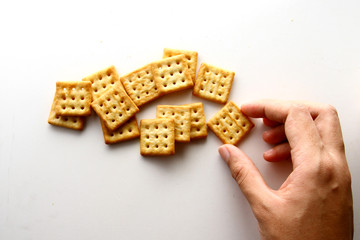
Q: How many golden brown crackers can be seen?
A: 13